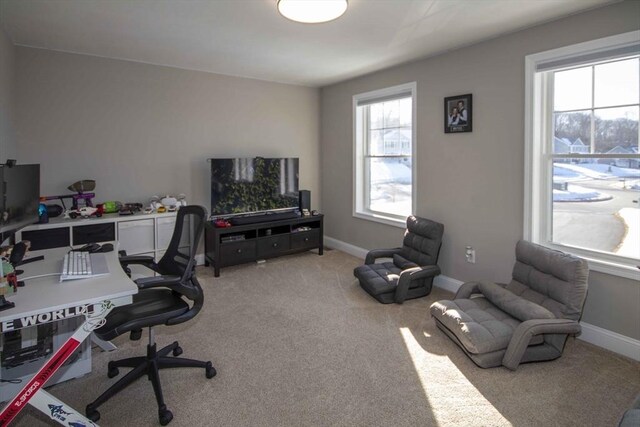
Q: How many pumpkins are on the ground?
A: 0